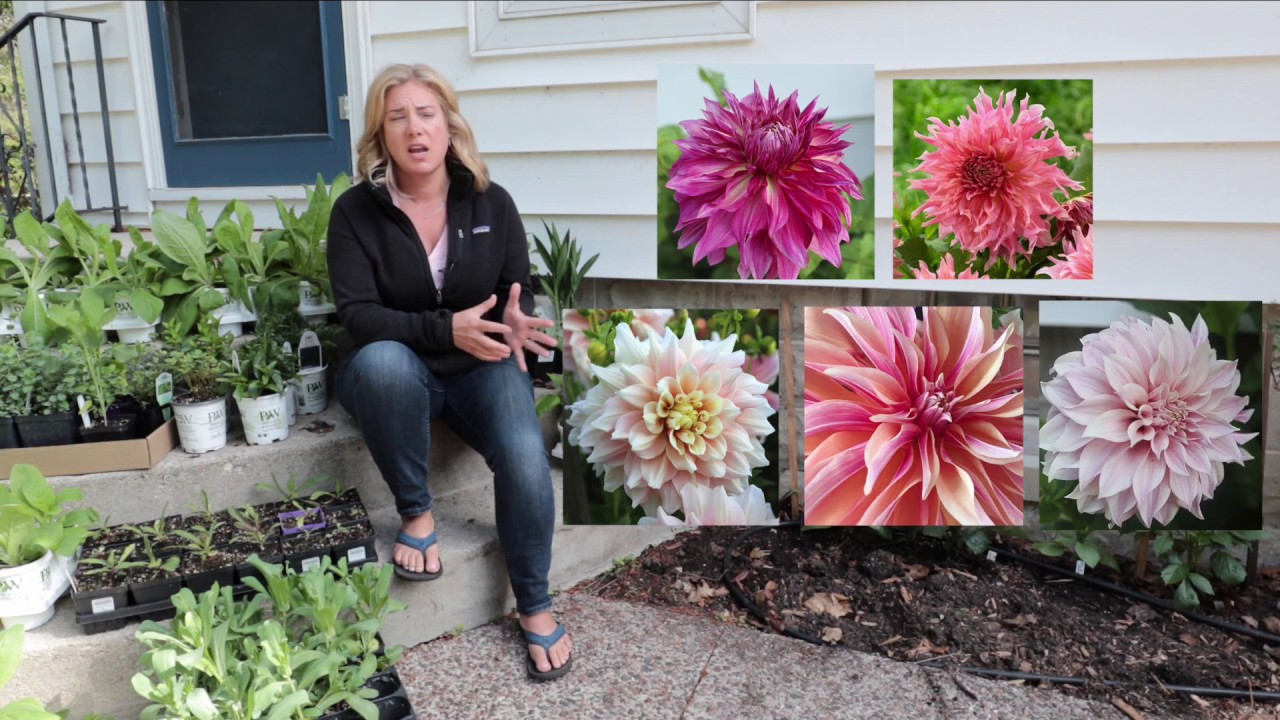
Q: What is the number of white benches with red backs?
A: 0